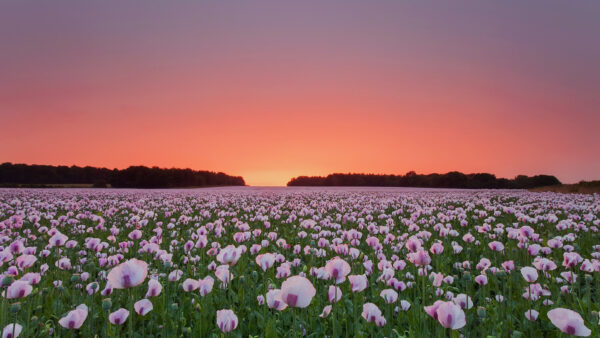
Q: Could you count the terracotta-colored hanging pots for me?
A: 0